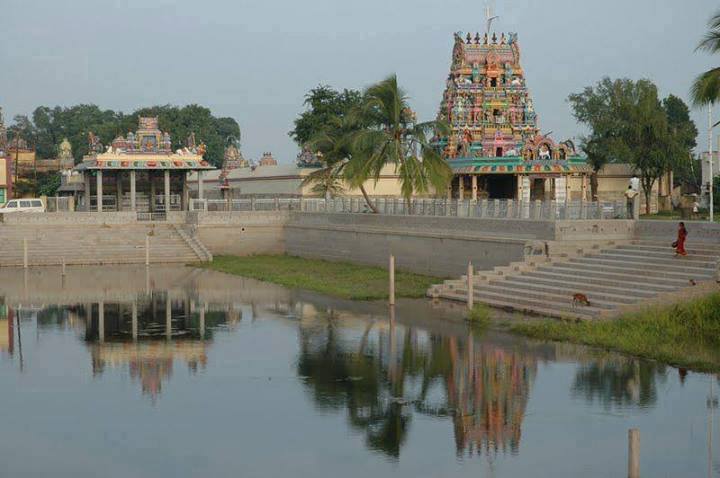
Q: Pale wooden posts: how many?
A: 6